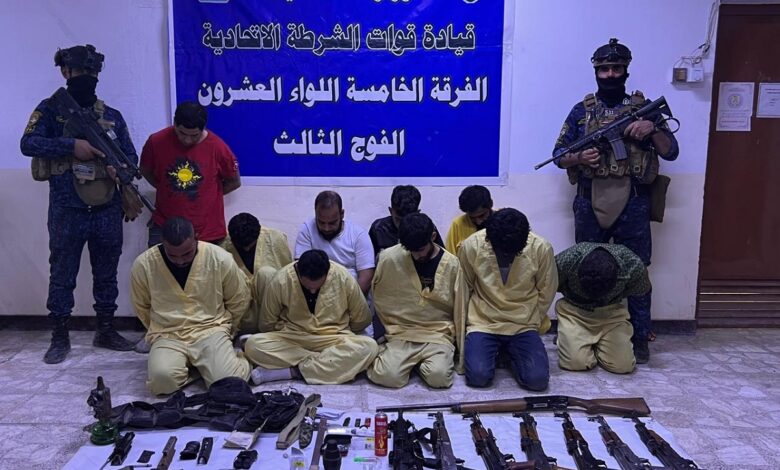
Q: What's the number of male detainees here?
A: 10